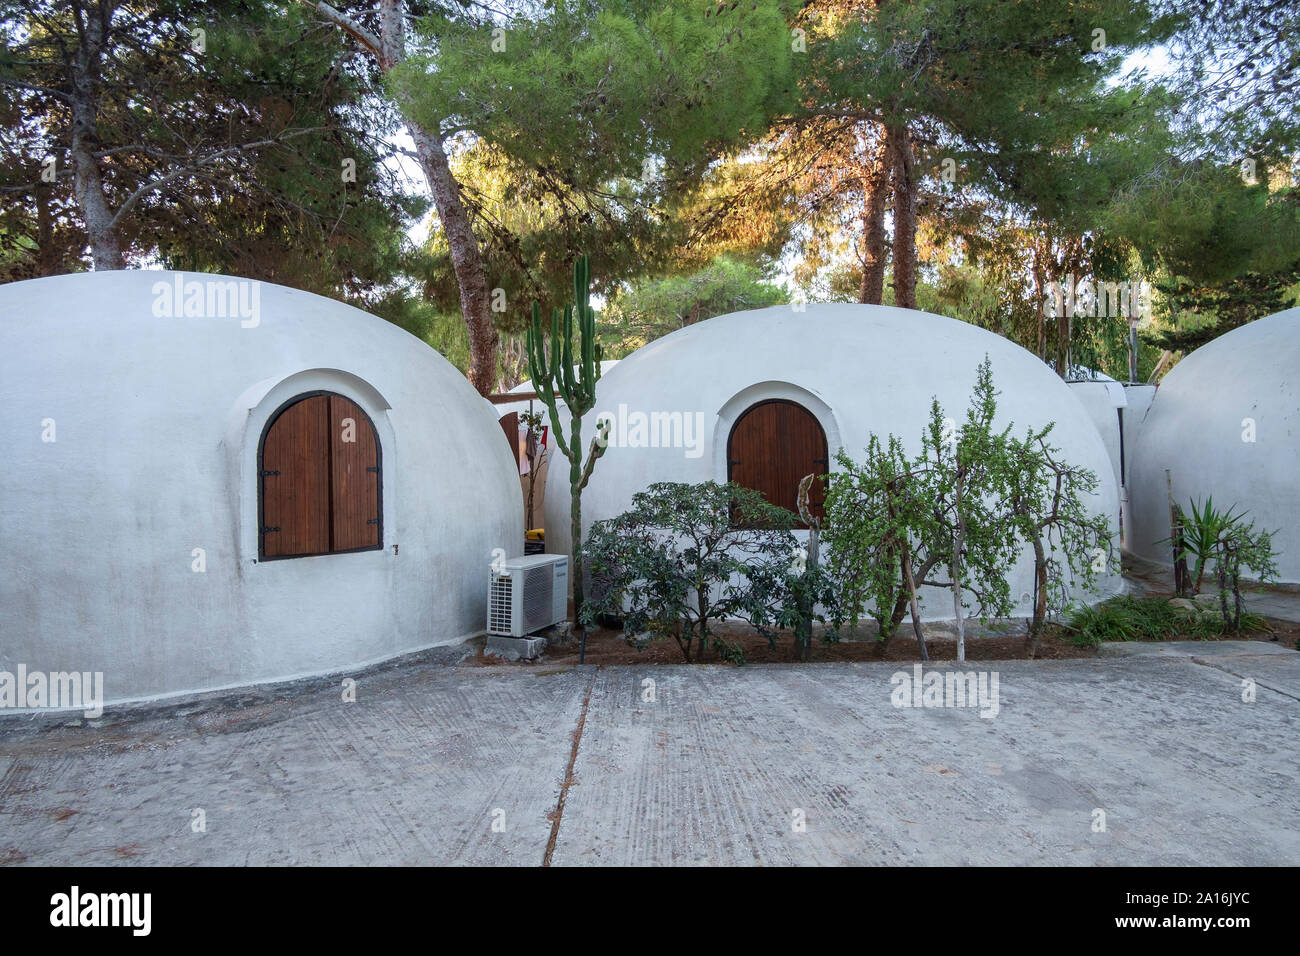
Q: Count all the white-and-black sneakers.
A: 0